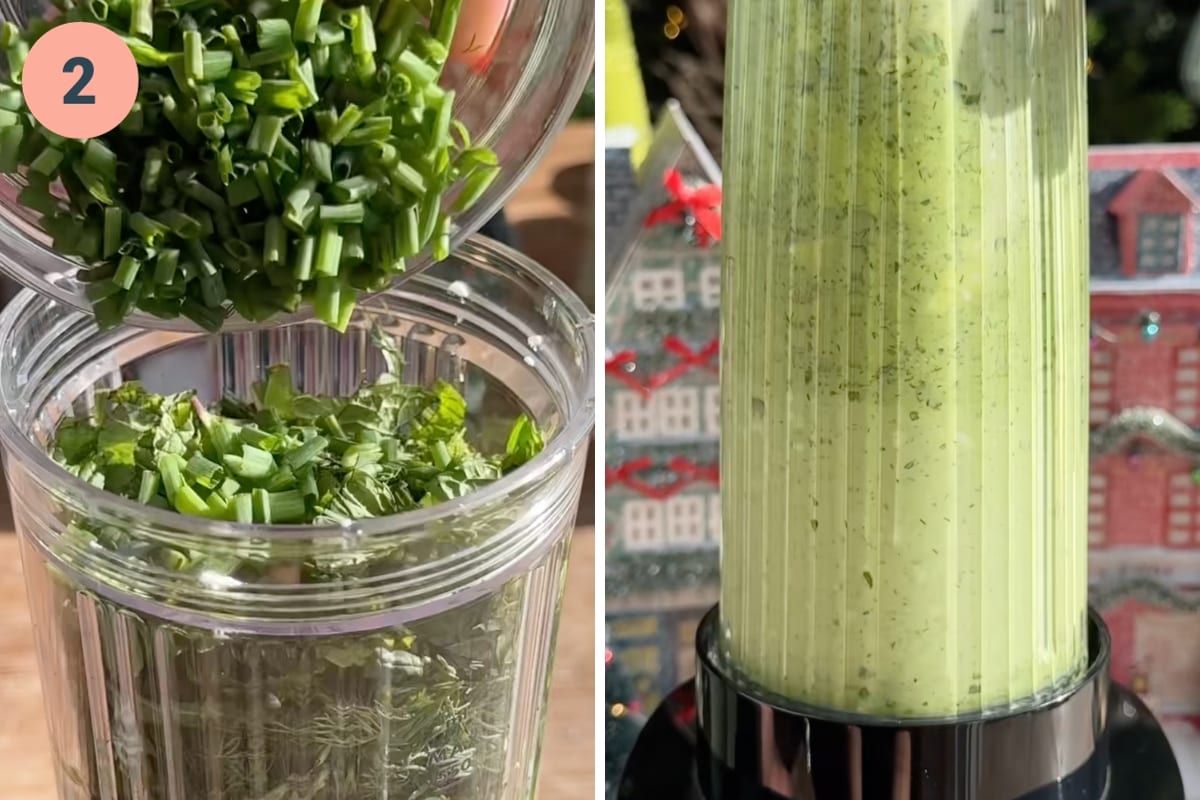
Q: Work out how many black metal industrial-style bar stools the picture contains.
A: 0